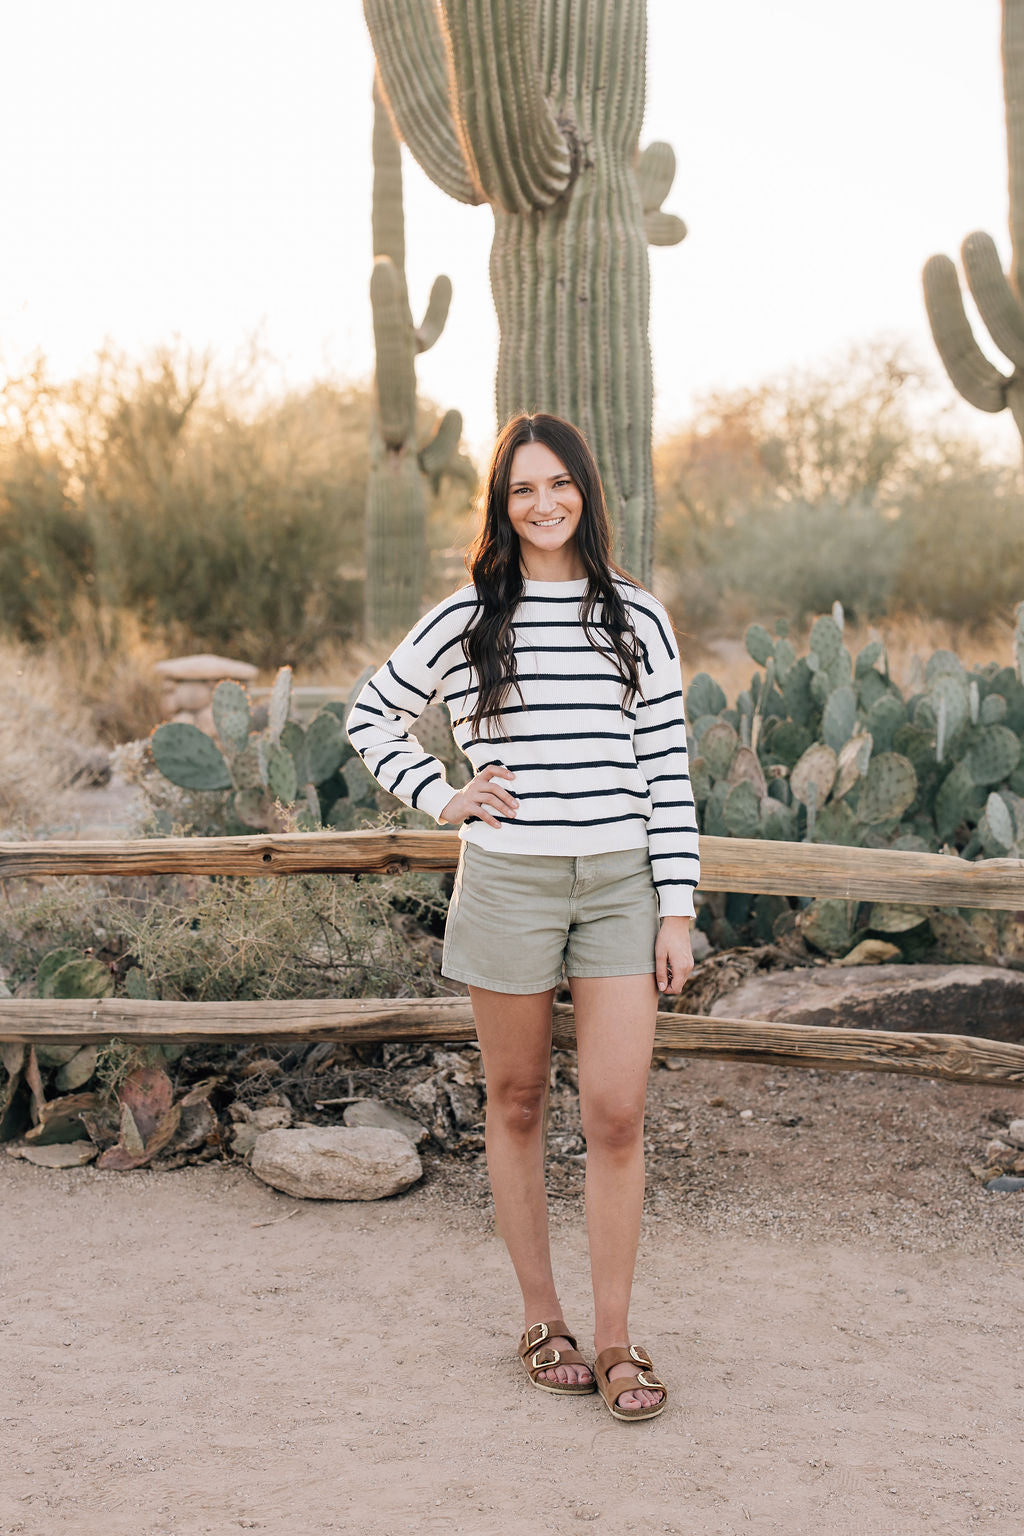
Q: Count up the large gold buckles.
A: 4